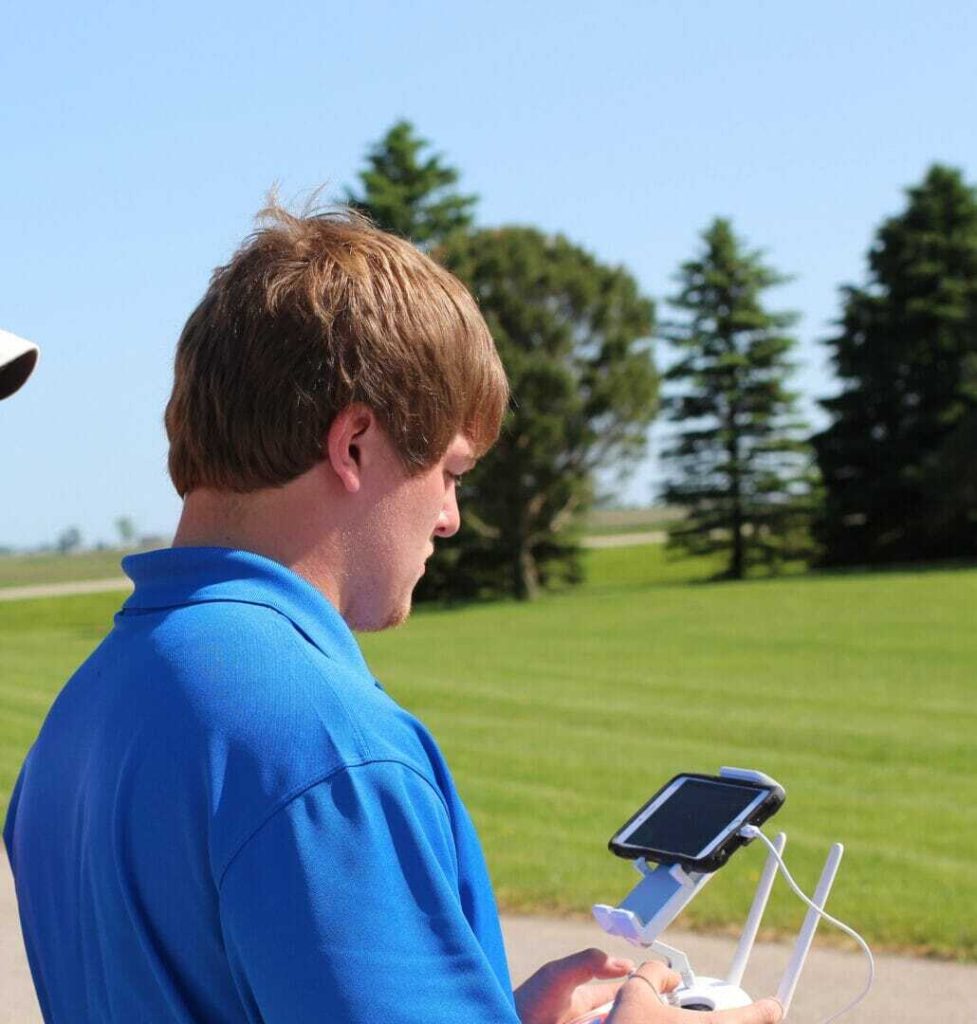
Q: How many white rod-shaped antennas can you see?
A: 2